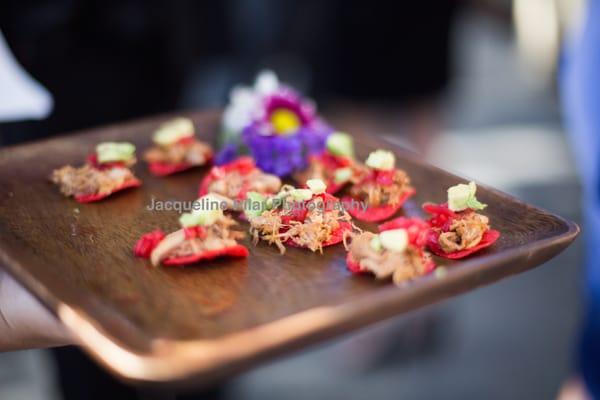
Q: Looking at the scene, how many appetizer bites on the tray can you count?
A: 9